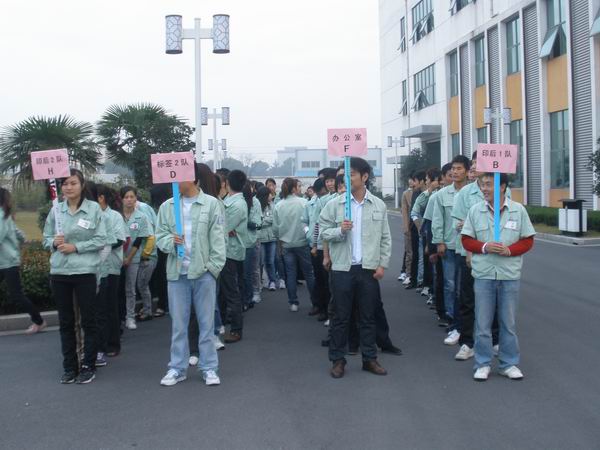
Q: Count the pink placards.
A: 4